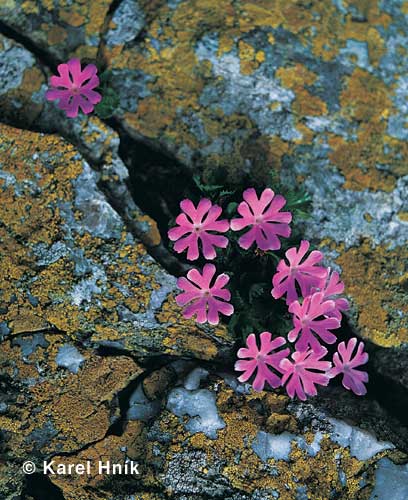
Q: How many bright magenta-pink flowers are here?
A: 10